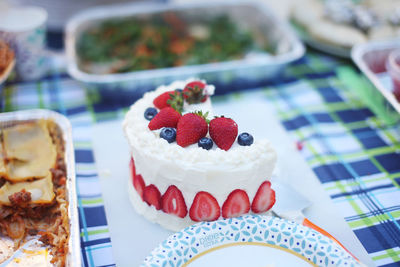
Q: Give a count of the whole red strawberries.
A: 5